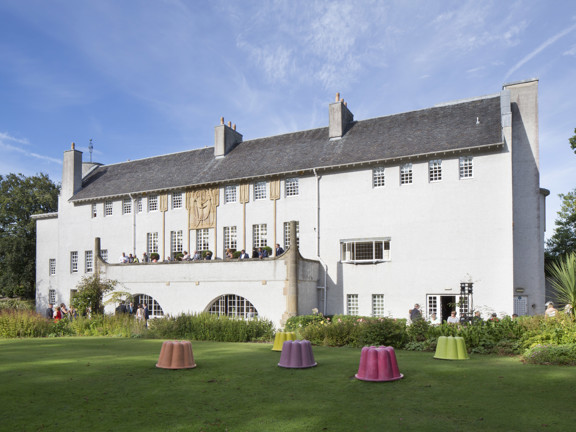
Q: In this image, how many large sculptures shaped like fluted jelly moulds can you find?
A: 5